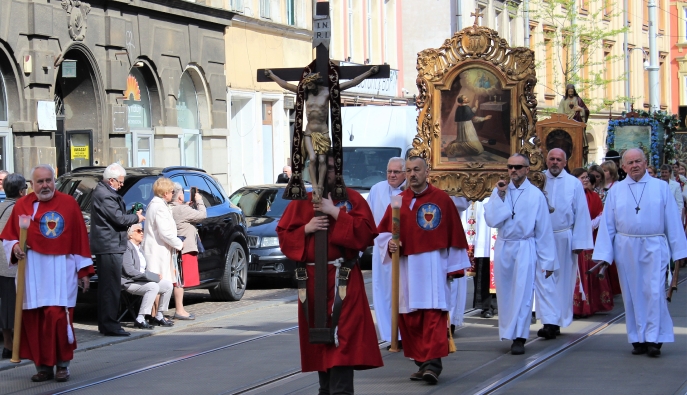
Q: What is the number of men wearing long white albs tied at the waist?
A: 4